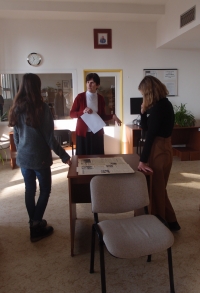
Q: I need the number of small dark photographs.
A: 5